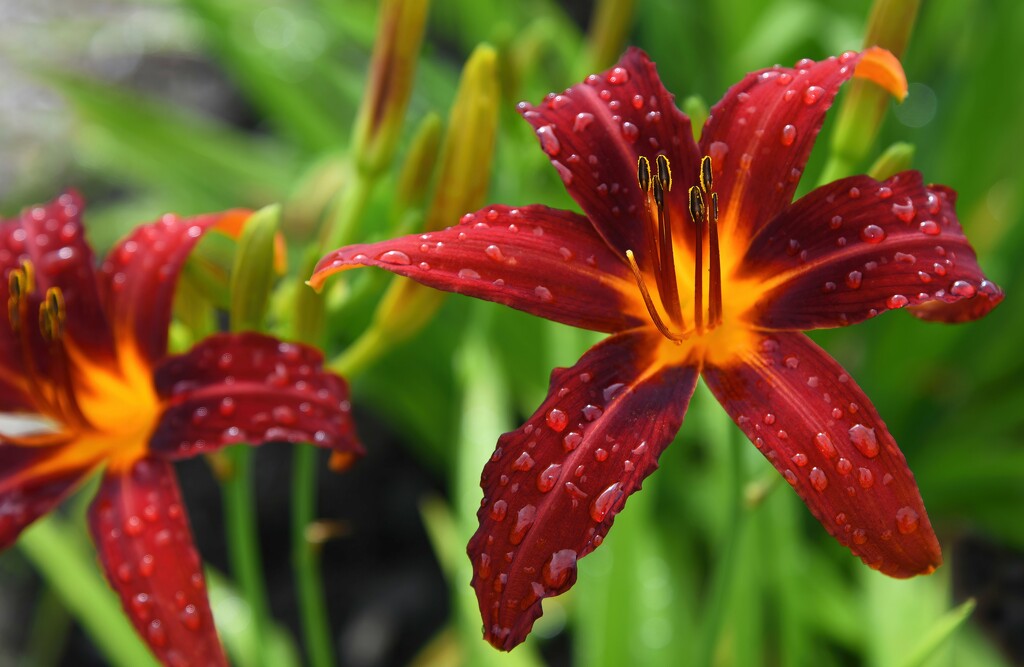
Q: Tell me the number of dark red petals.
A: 12